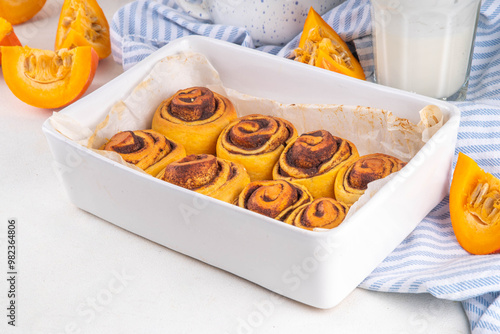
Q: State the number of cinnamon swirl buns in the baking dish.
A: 8